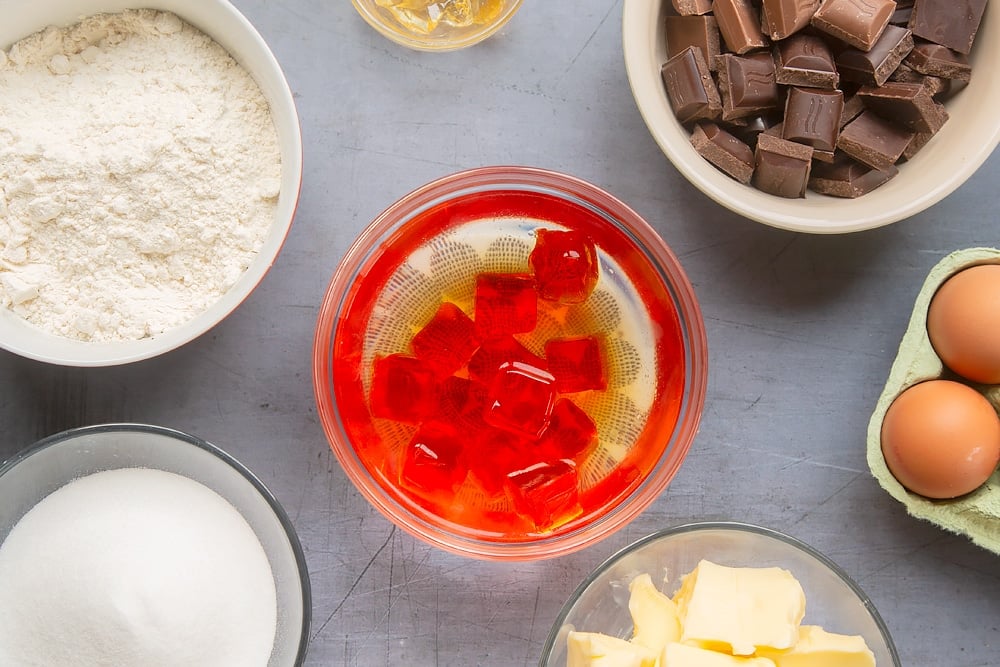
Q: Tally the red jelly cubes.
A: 12